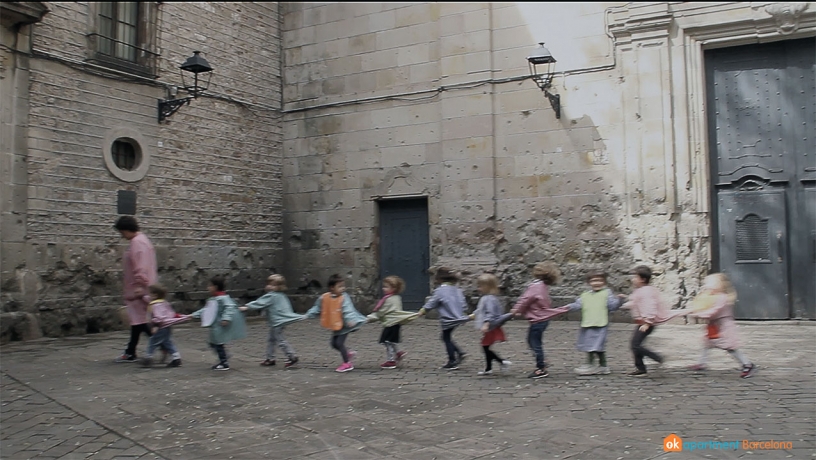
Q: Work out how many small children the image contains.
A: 11